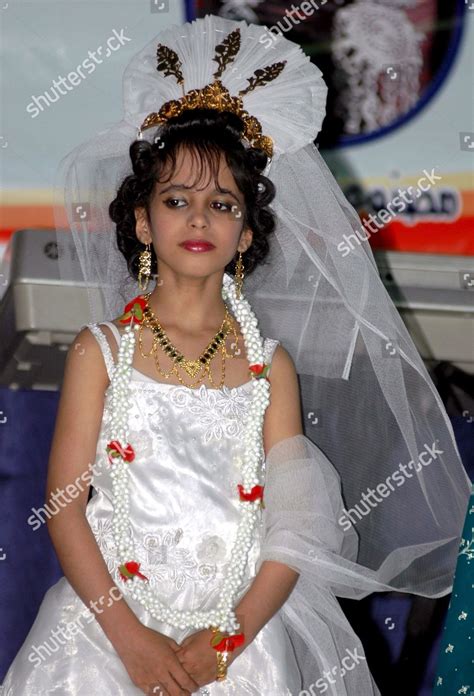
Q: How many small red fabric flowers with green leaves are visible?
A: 6